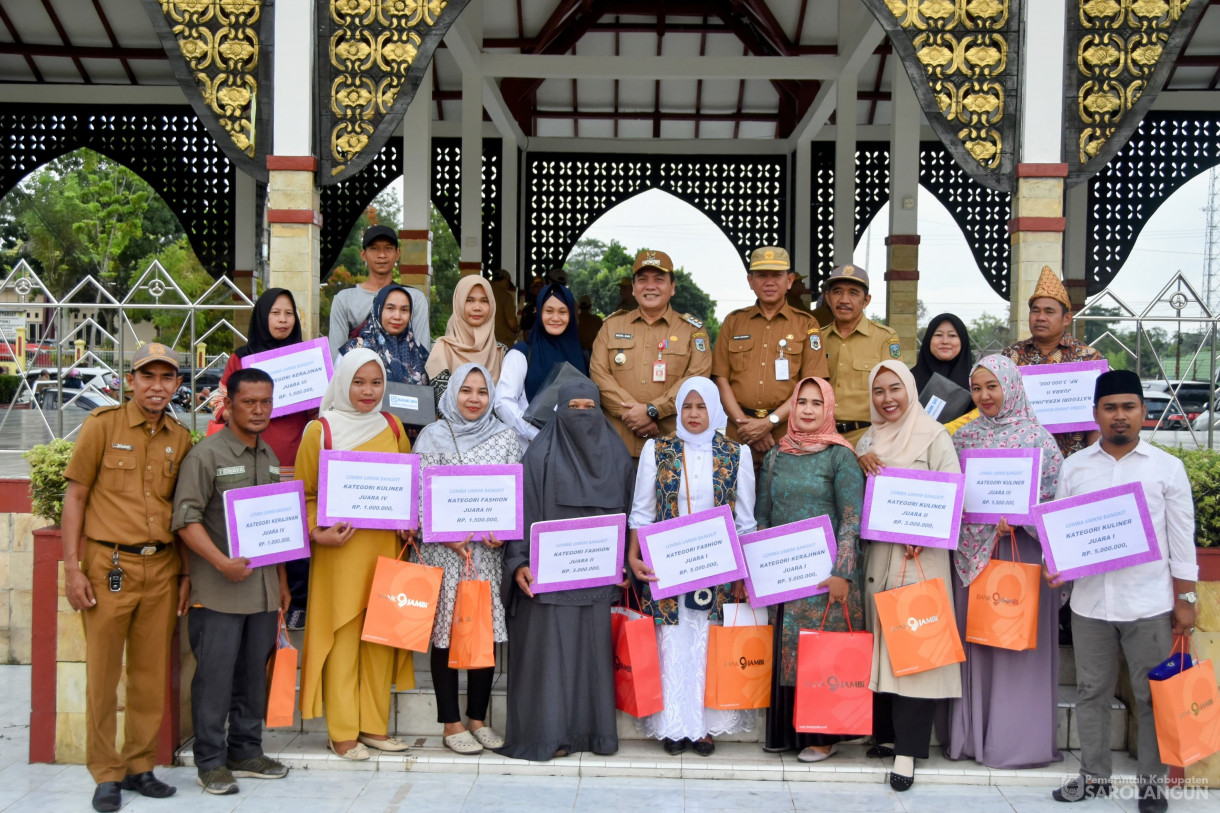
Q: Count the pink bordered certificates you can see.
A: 11